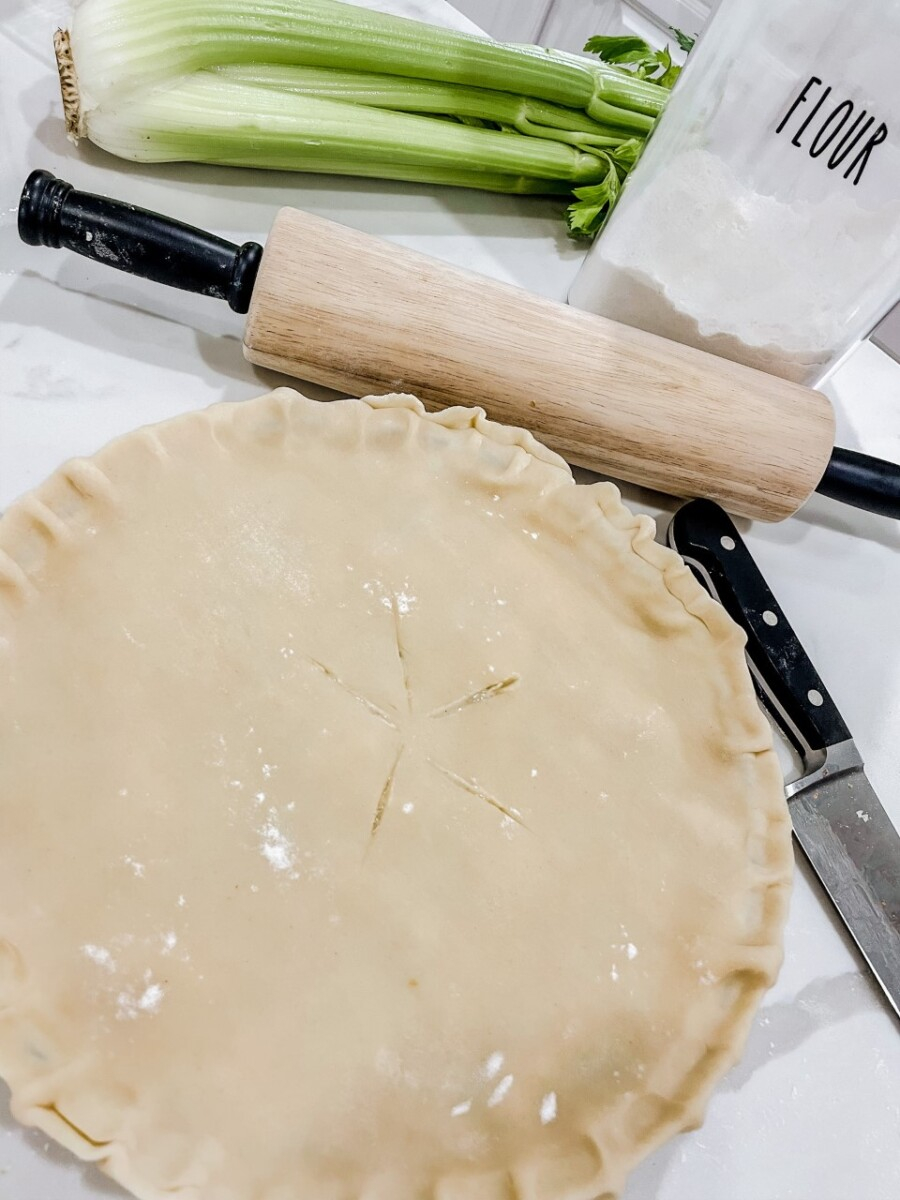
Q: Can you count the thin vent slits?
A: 5